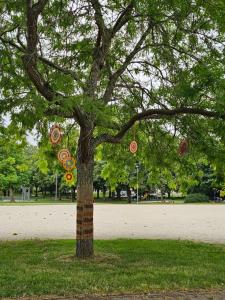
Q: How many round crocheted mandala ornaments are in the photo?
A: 6